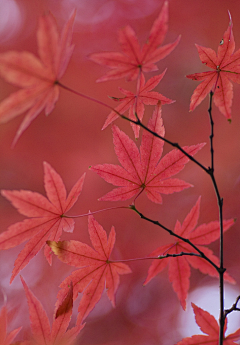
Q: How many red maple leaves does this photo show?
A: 11